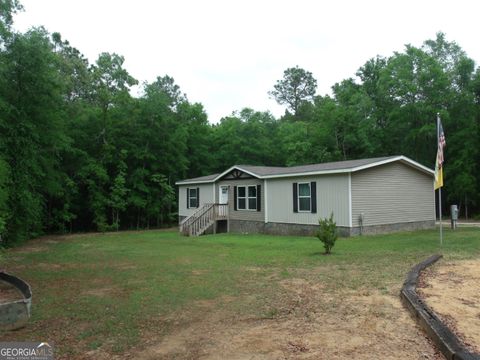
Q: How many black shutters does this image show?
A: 6